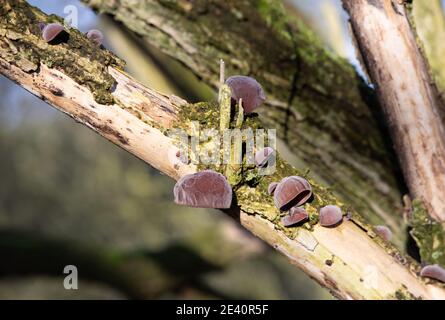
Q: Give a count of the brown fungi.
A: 11